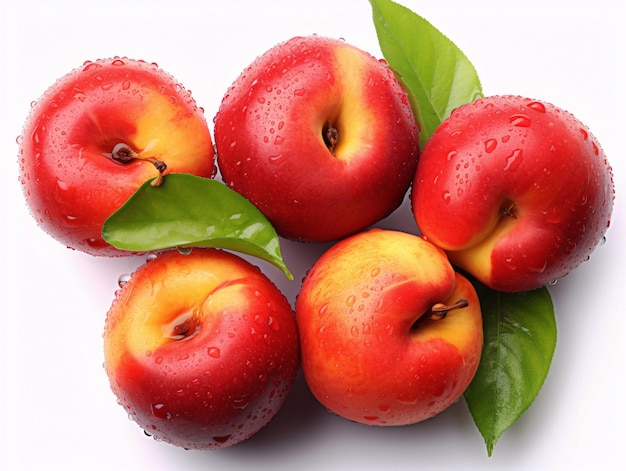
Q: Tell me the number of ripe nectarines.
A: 5